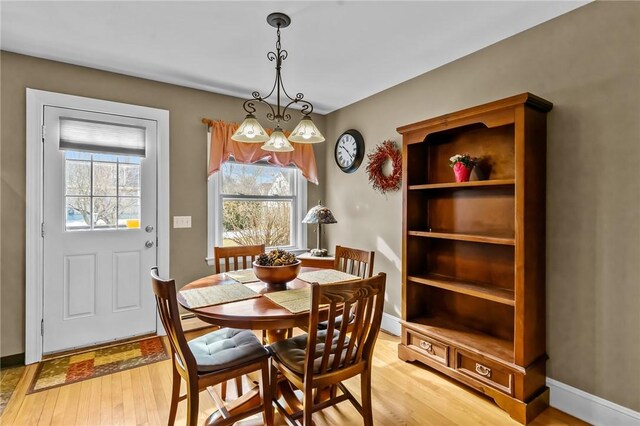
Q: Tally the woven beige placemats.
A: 4